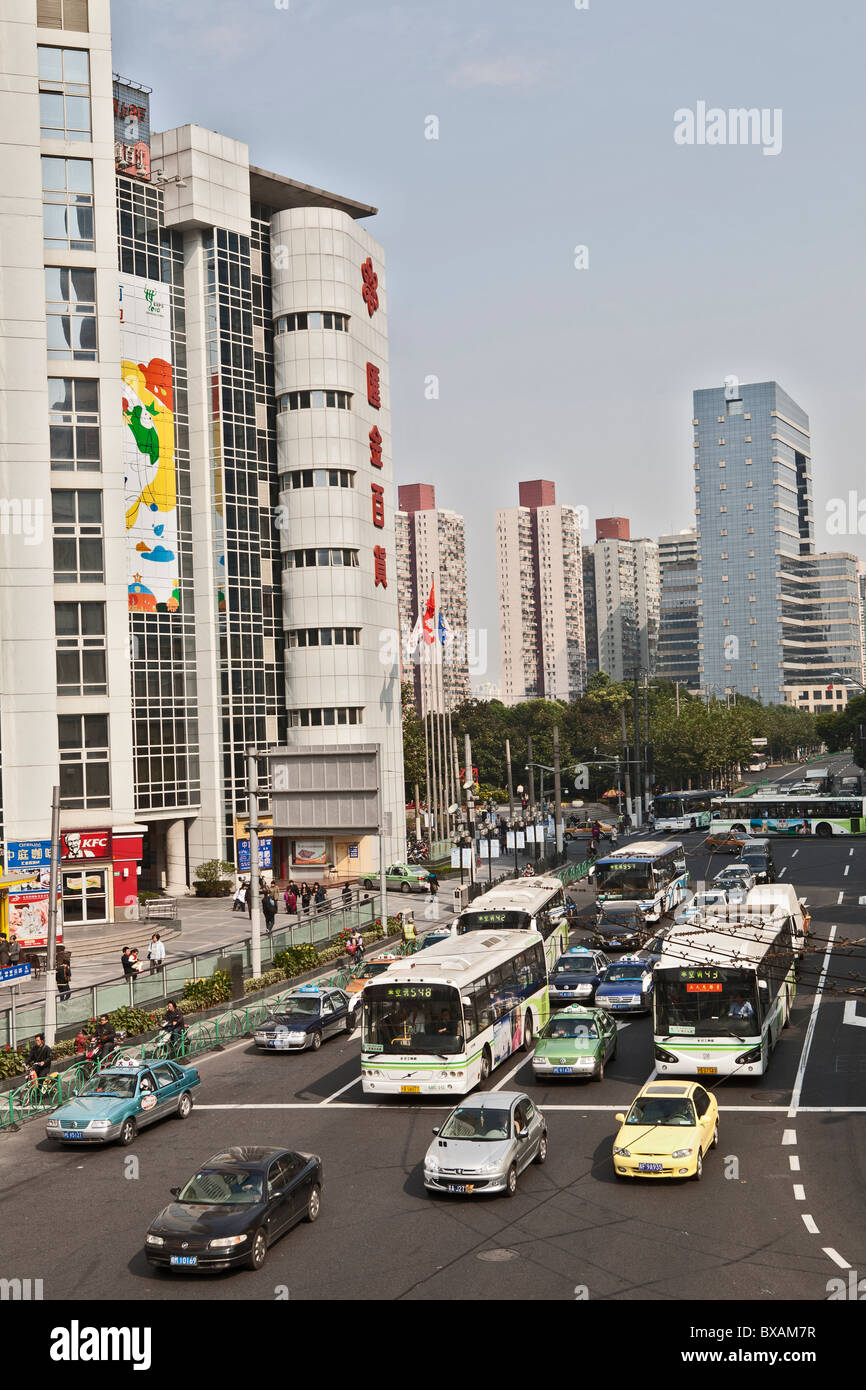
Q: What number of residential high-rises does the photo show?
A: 3